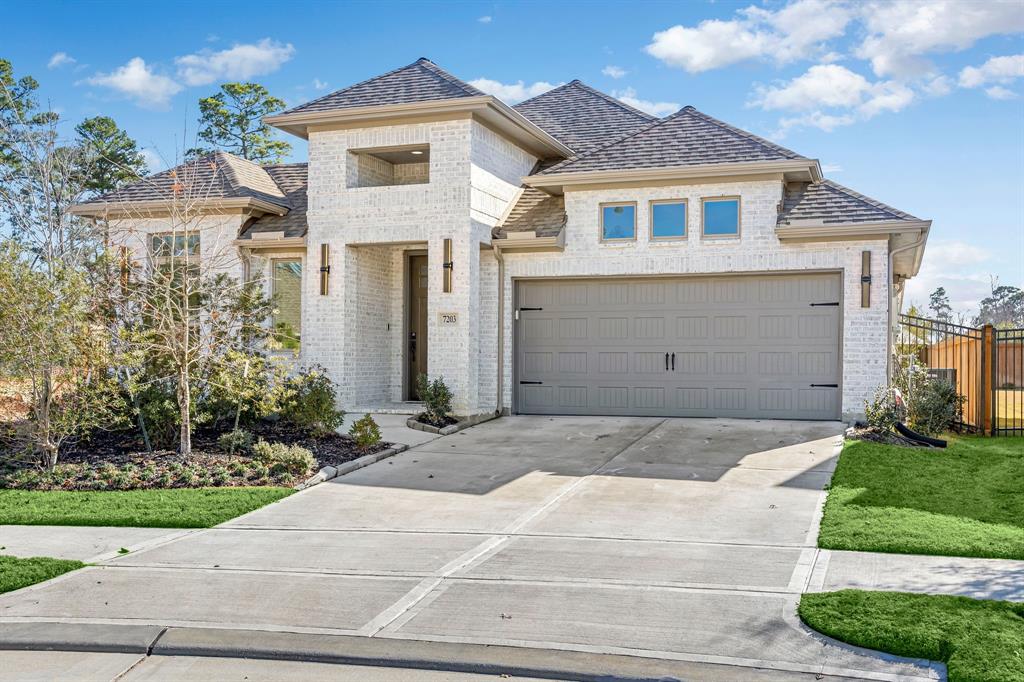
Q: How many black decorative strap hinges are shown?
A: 4